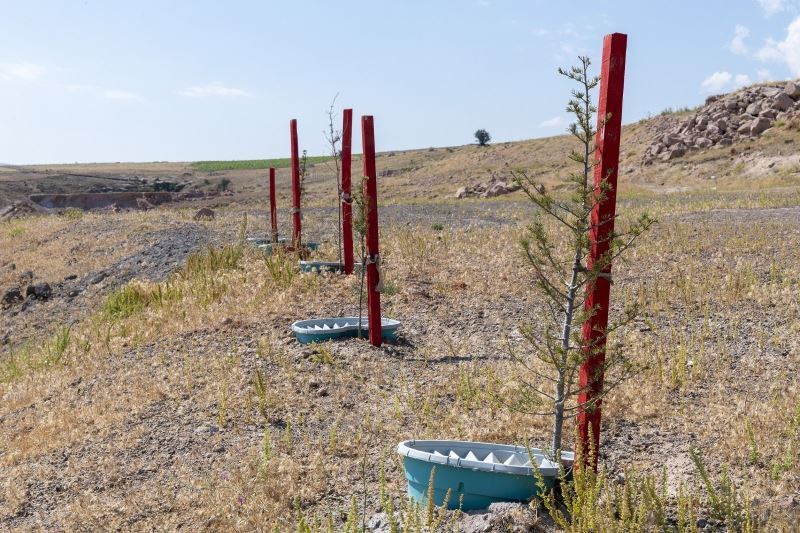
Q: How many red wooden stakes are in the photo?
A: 5